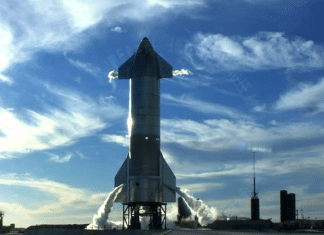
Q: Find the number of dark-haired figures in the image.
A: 0